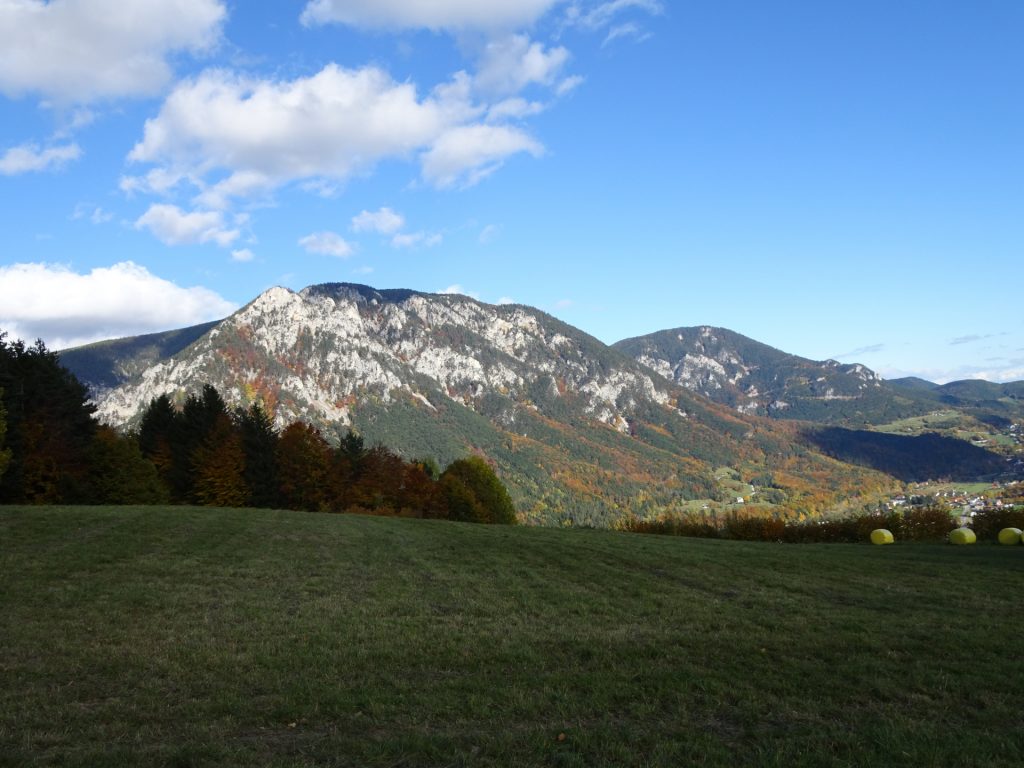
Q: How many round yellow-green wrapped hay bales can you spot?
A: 3